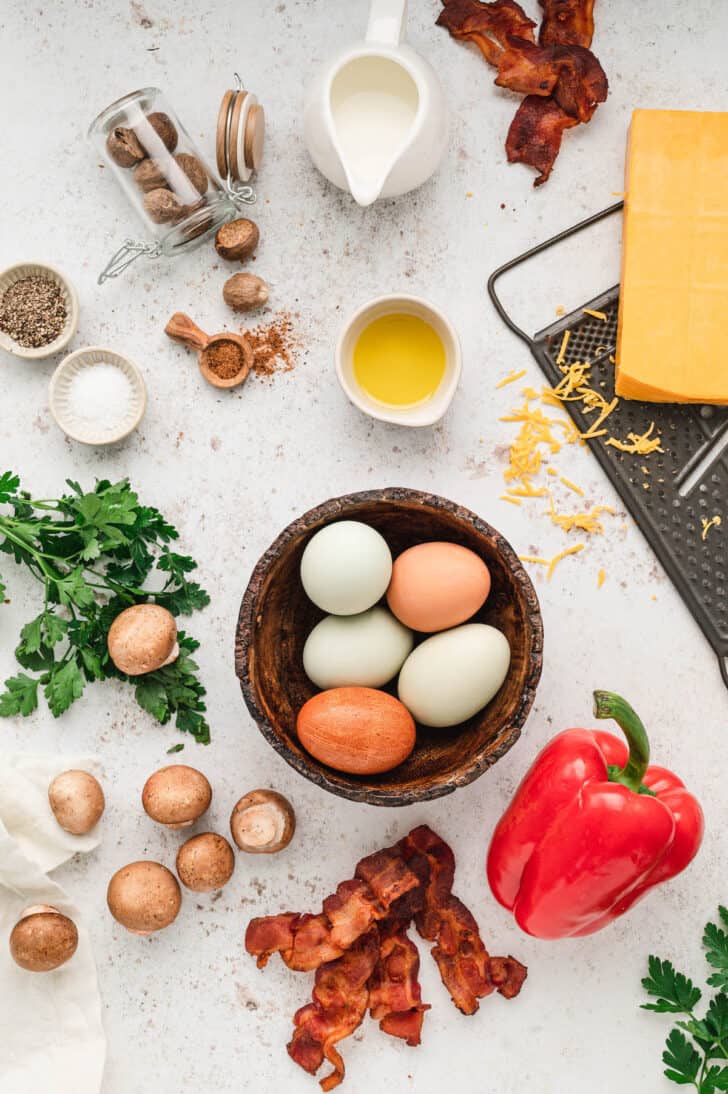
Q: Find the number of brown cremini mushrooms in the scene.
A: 7